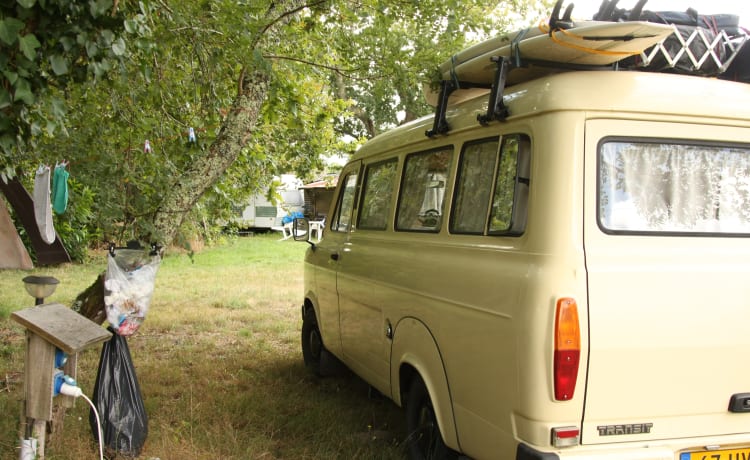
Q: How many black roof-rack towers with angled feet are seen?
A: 2